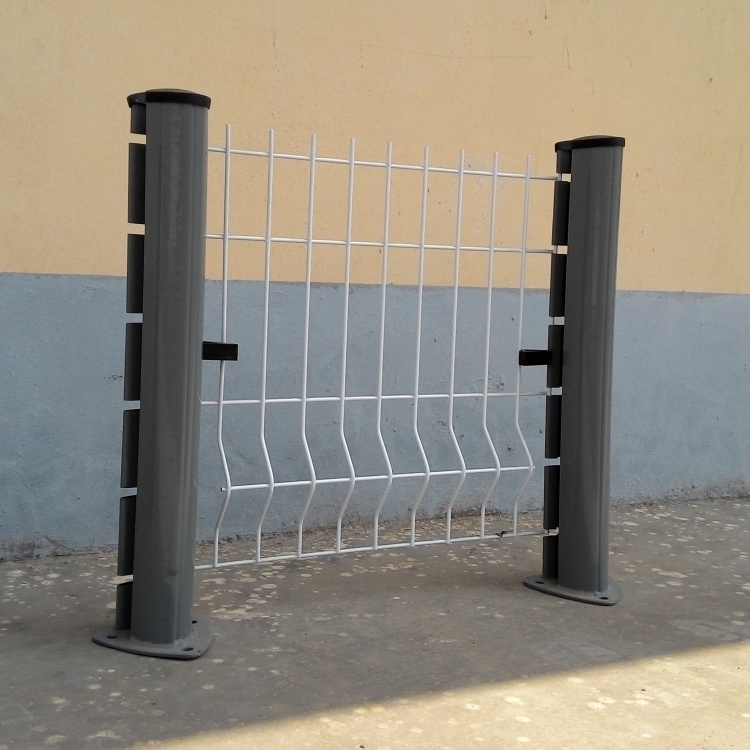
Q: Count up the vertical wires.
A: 9